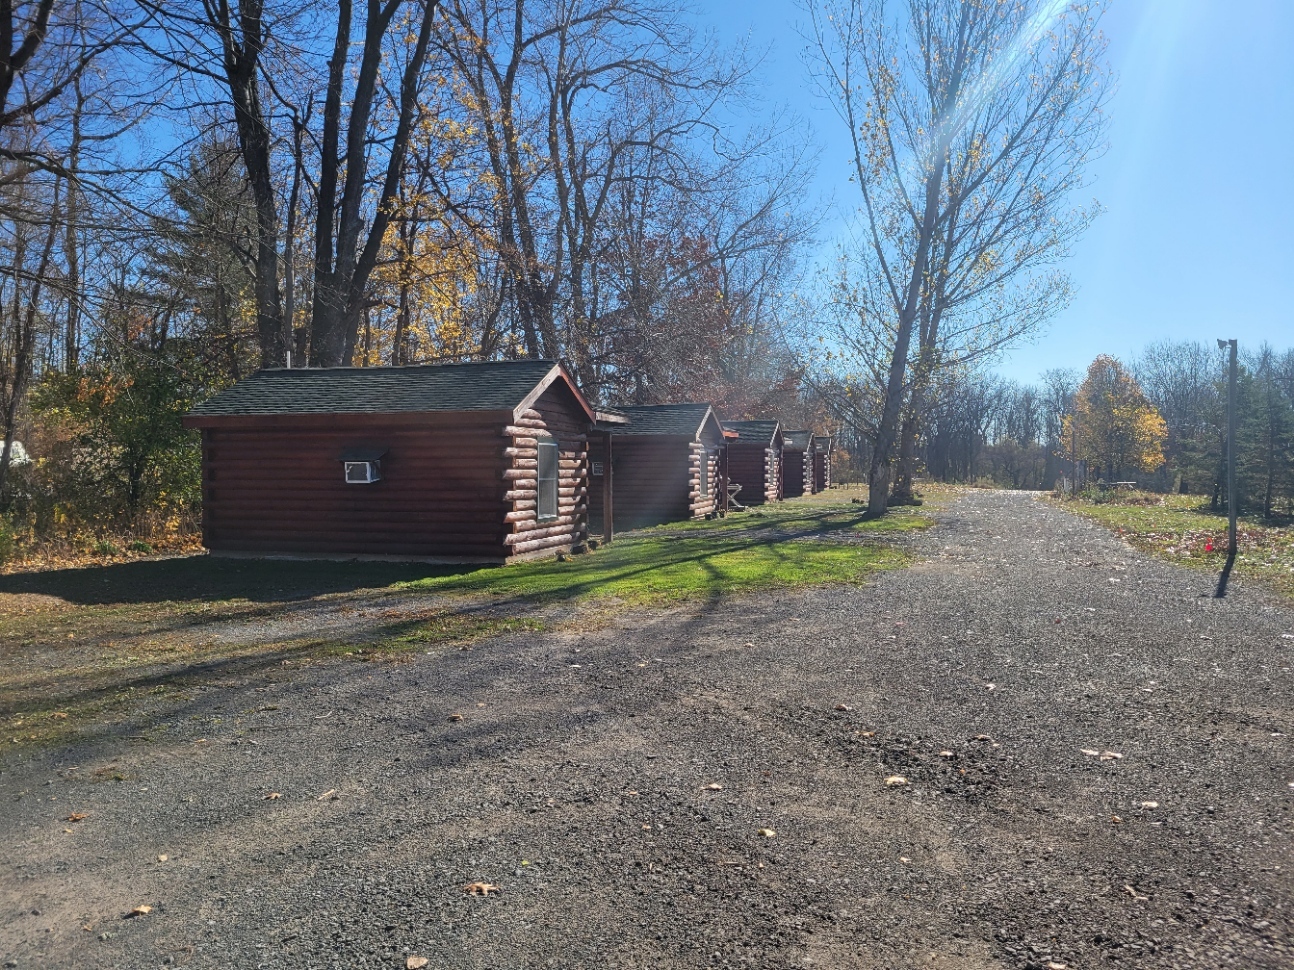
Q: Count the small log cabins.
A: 5